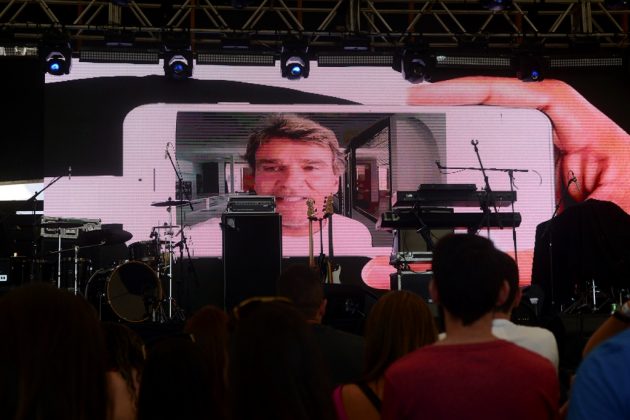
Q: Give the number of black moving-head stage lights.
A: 5